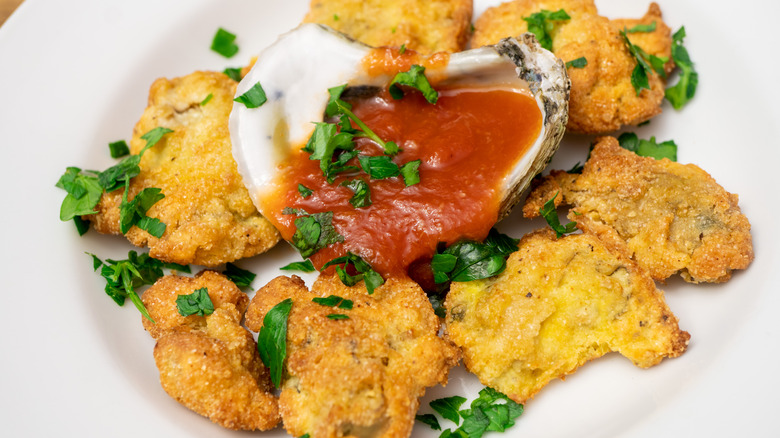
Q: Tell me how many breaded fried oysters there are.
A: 7